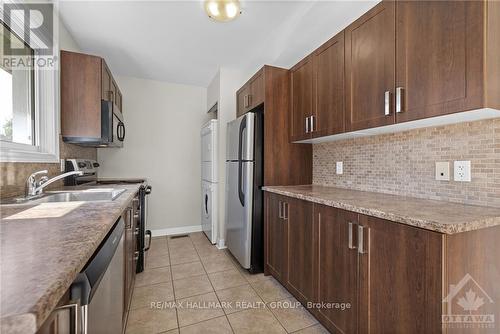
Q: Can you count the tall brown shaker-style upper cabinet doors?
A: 4